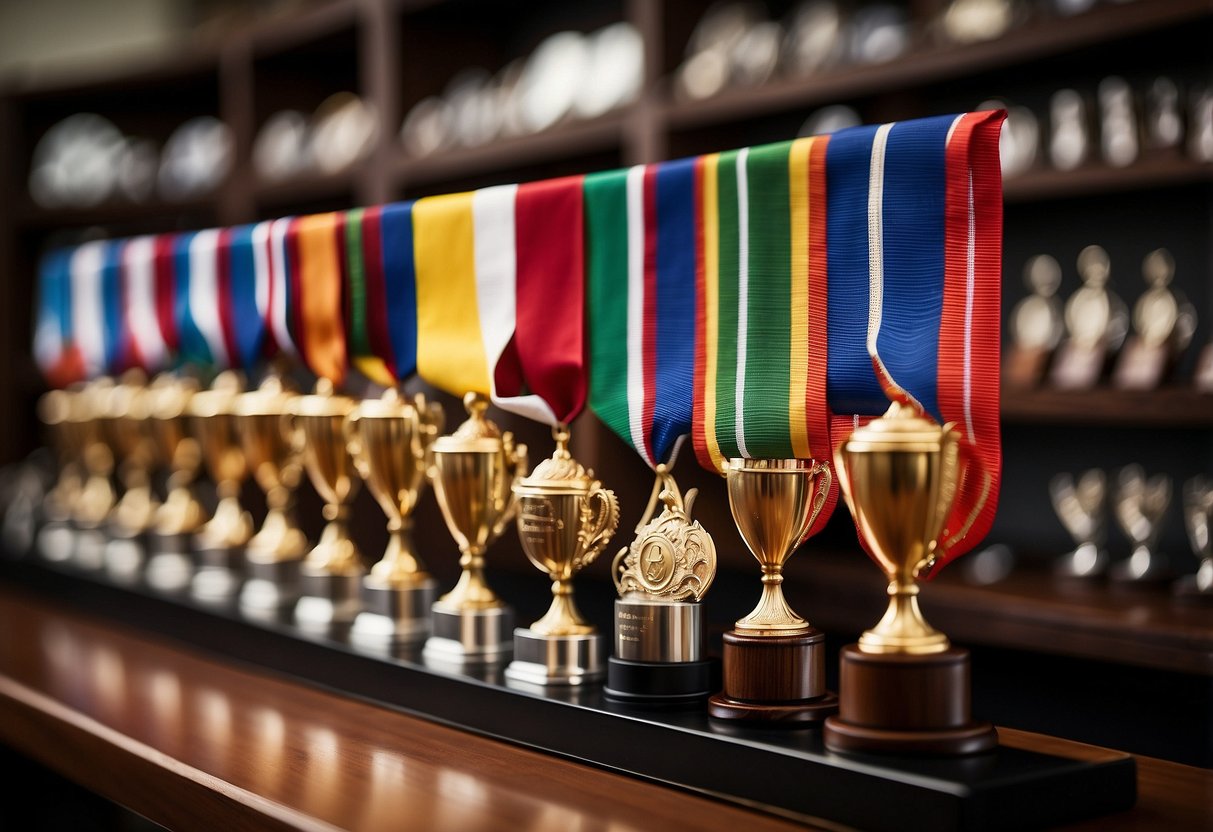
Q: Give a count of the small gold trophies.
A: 13